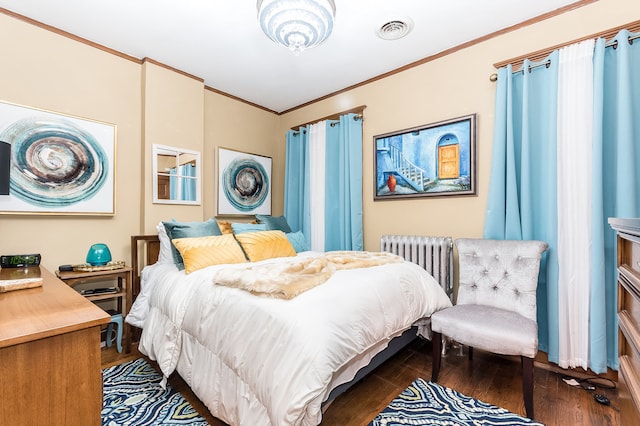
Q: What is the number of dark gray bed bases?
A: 1